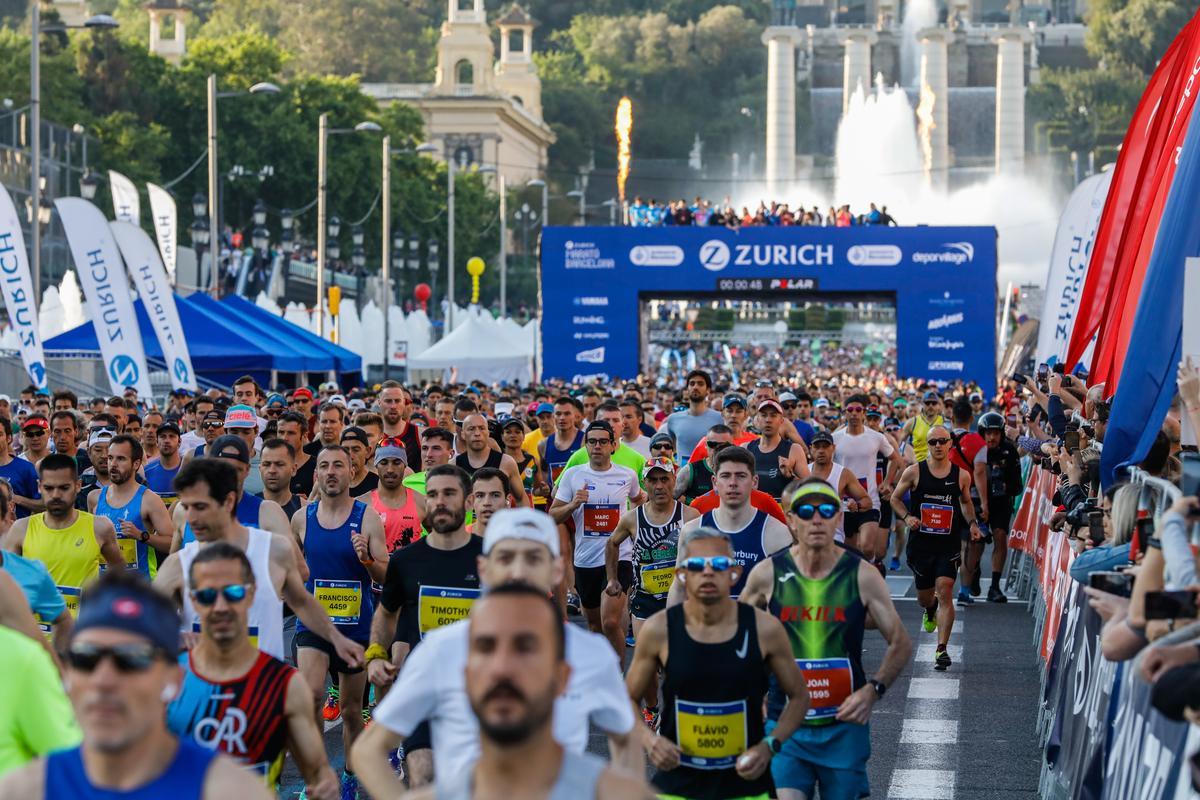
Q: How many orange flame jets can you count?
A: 2